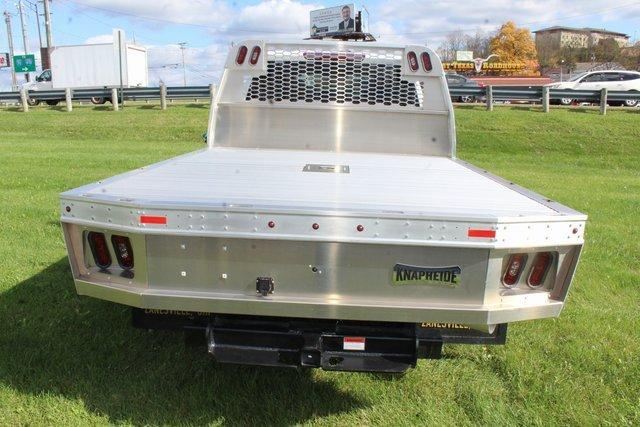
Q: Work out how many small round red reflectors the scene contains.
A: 5